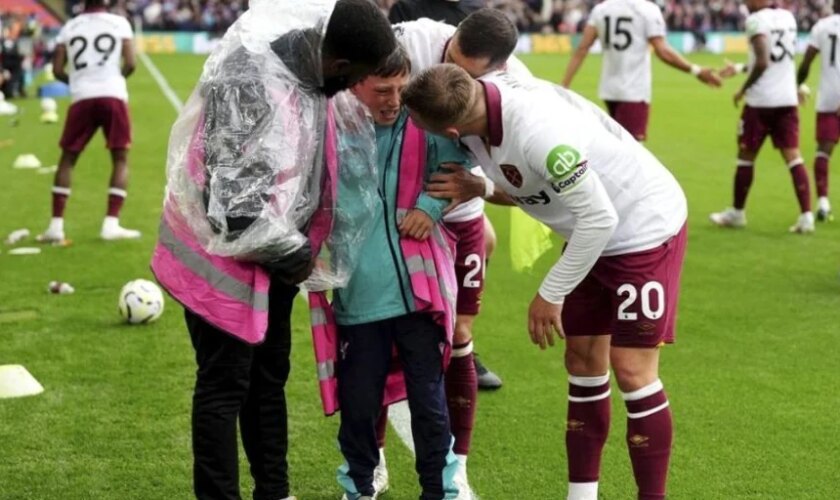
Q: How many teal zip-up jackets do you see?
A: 1